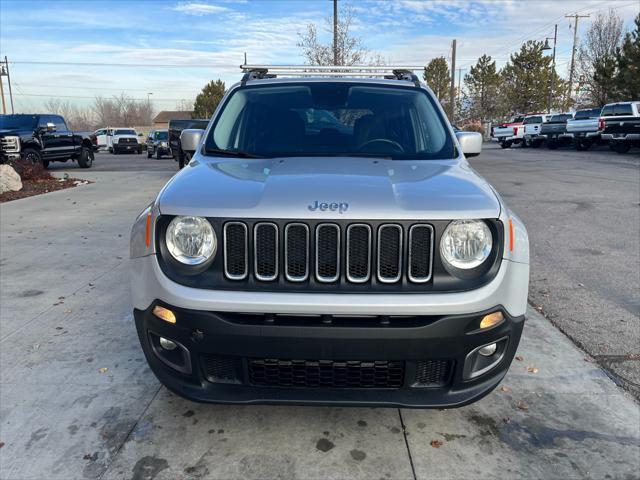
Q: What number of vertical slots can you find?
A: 7